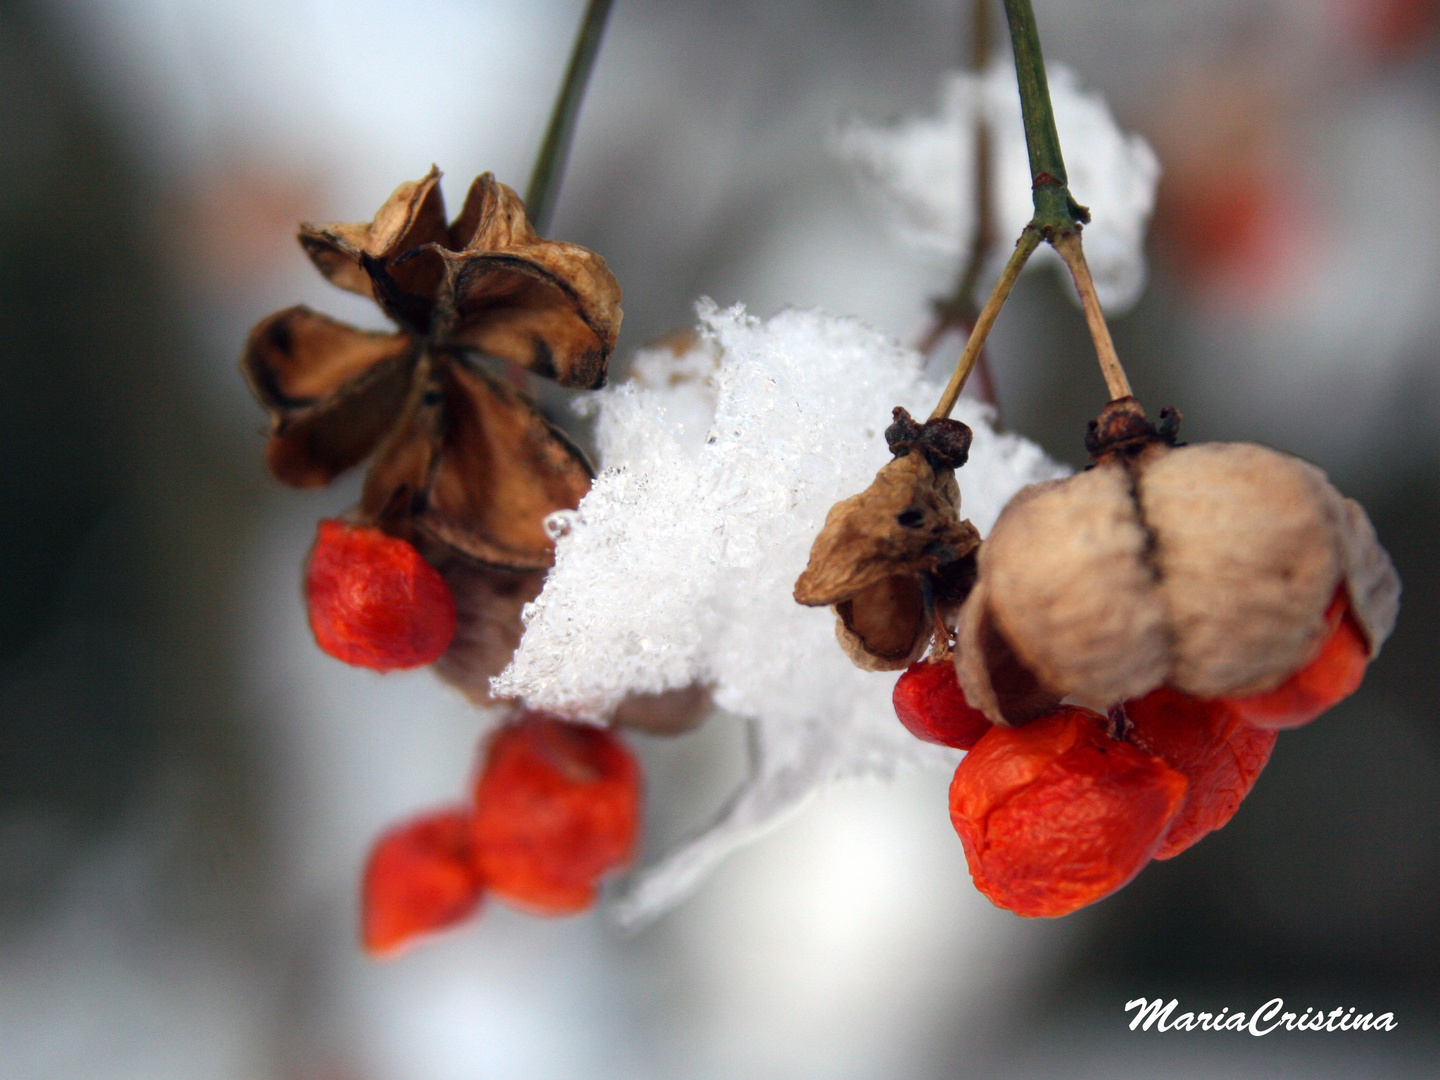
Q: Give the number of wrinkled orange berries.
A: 7